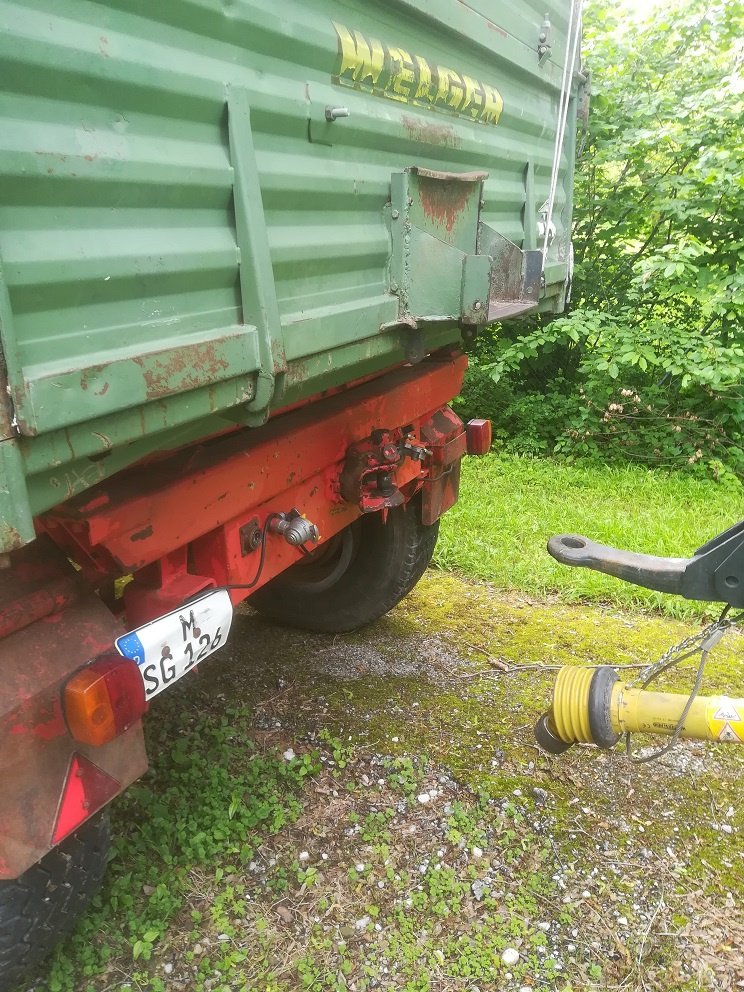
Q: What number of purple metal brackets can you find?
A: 0